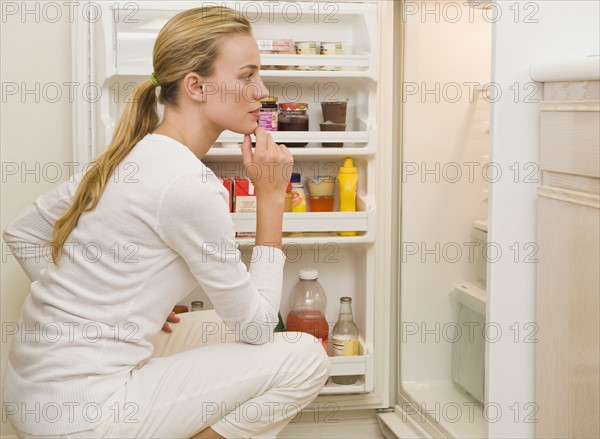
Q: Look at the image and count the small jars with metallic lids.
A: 2